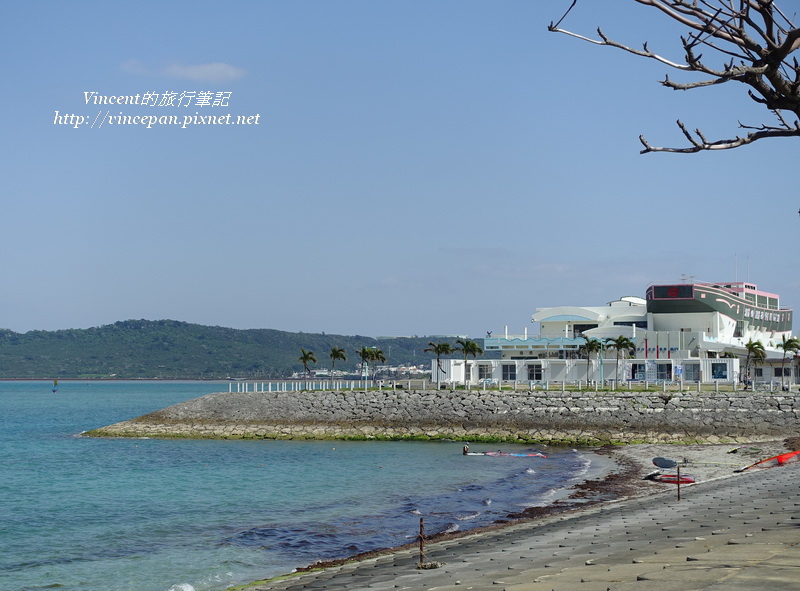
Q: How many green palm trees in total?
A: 10